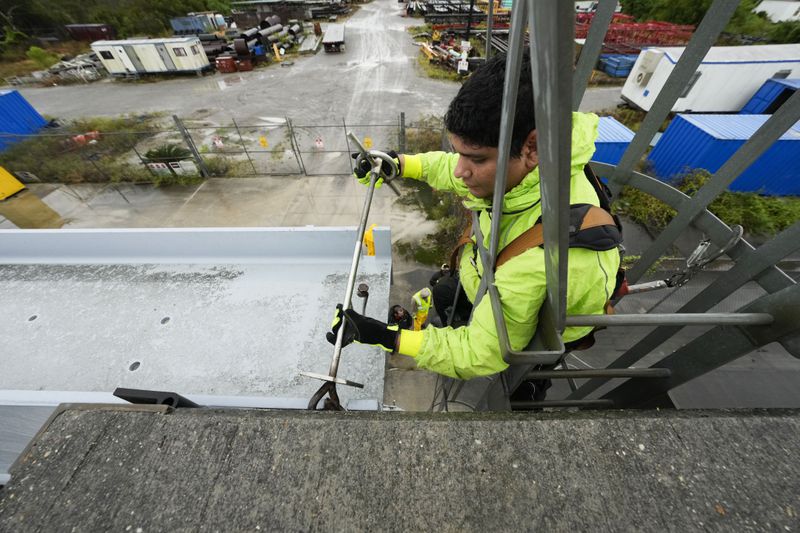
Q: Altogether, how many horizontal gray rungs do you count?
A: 3